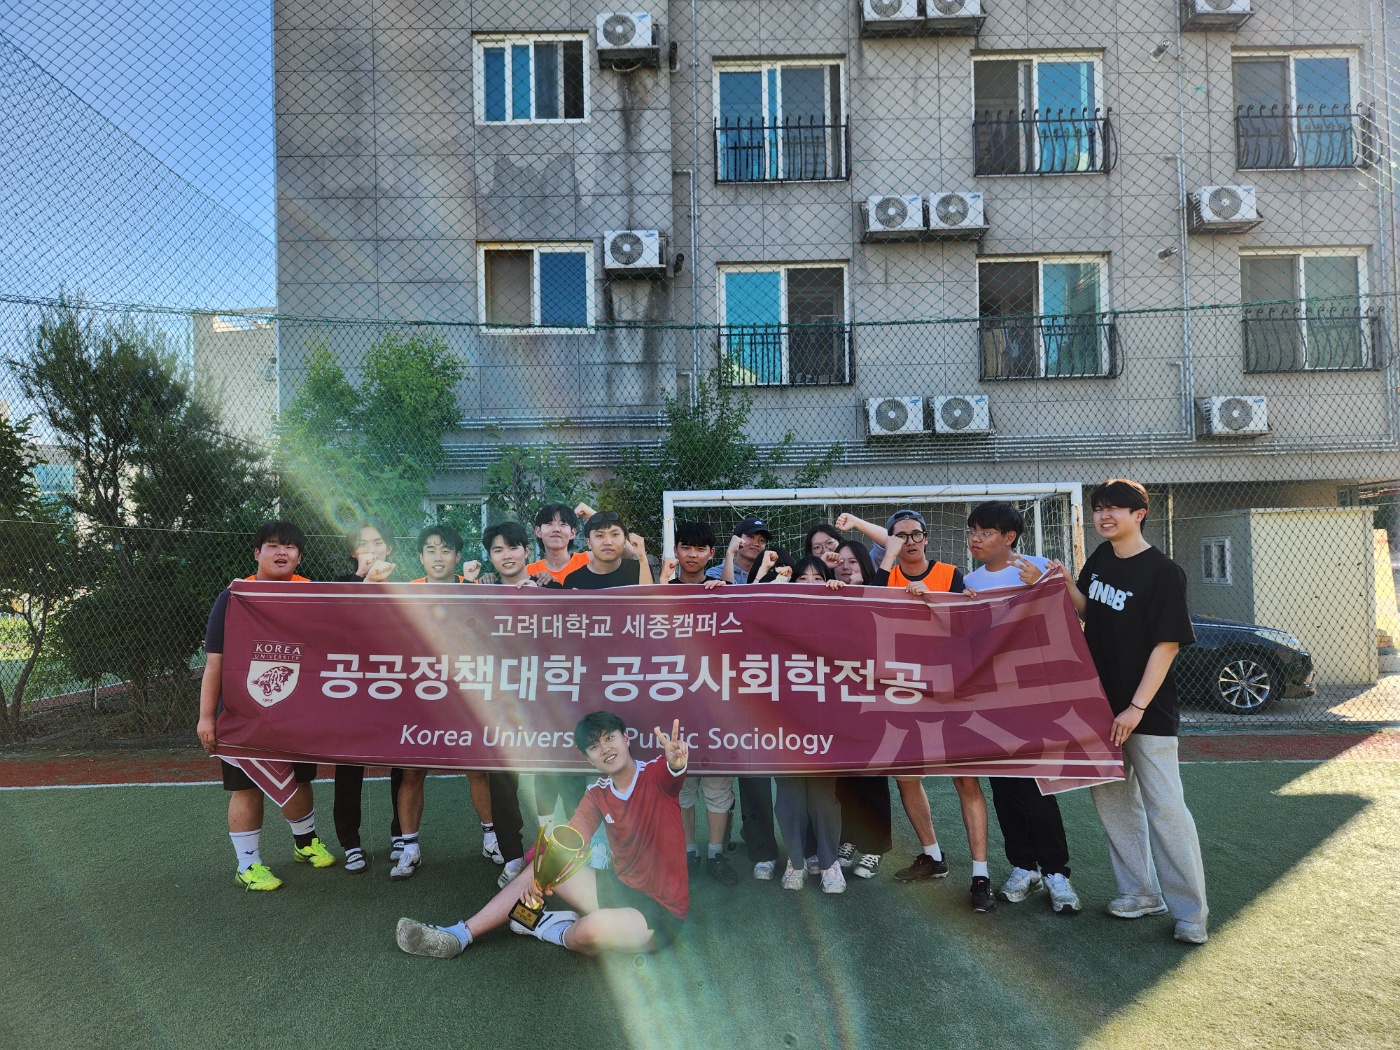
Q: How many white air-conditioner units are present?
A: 11